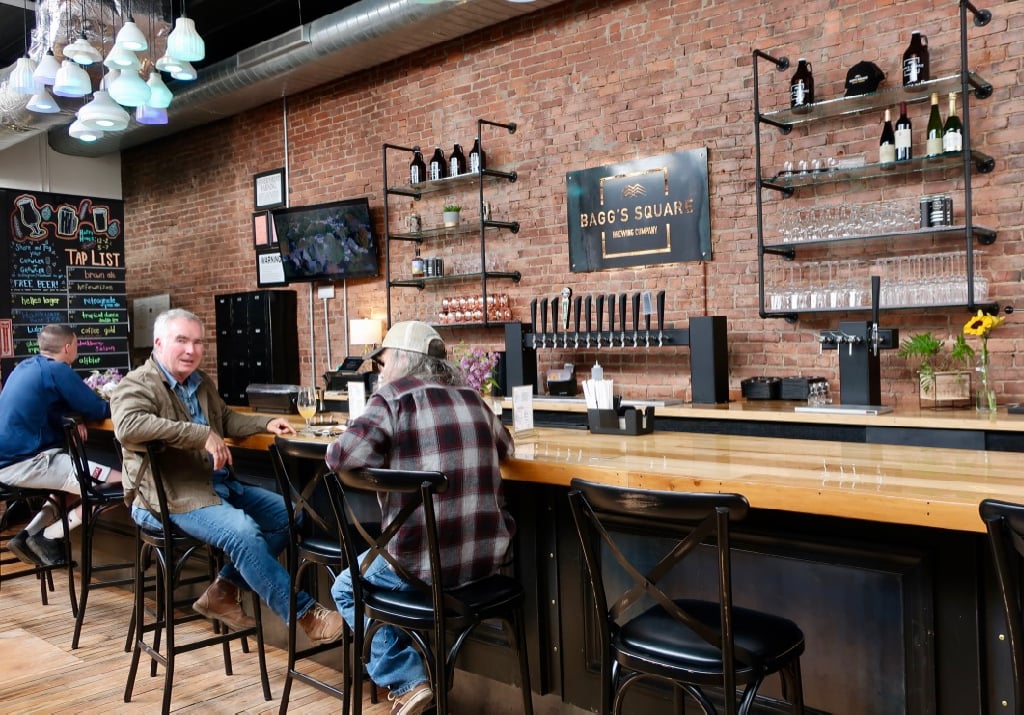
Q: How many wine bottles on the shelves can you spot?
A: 4